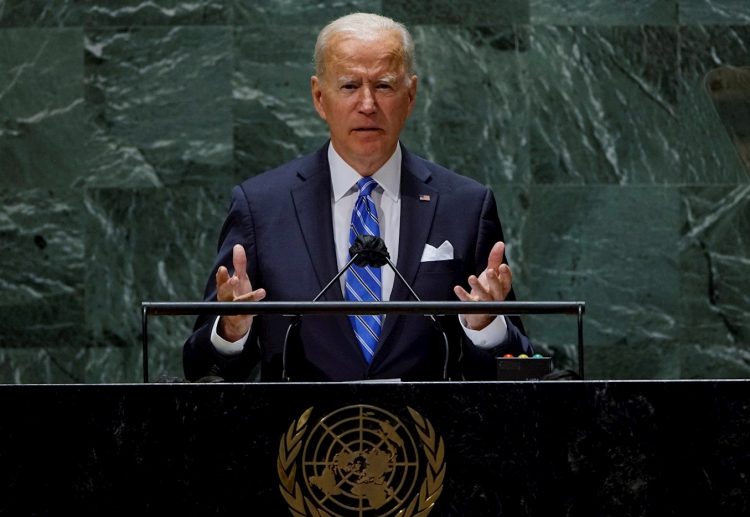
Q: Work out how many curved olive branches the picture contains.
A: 2